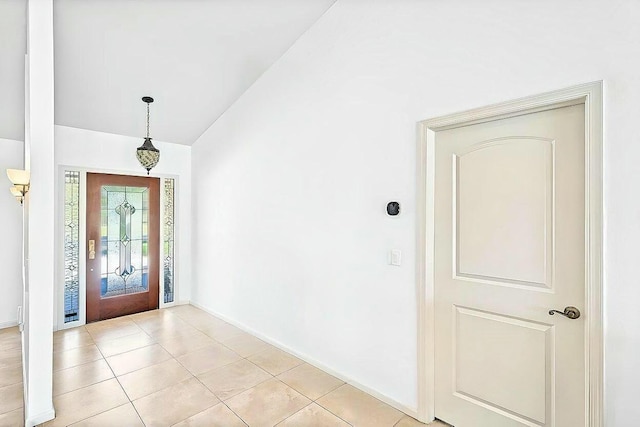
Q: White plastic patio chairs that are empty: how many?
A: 0